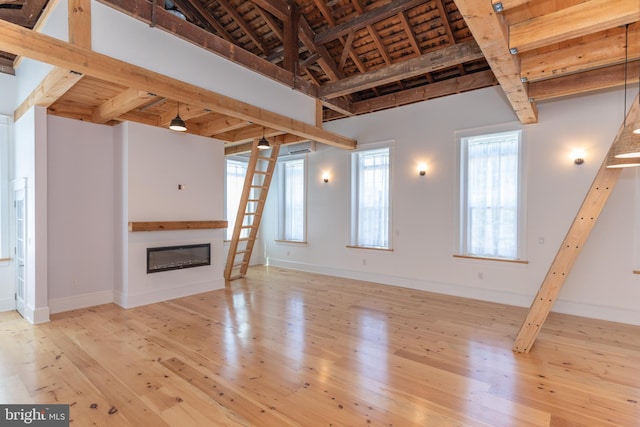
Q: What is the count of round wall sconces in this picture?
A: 3